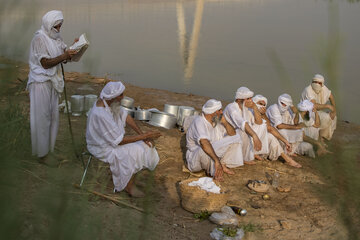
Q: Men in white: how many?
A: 8